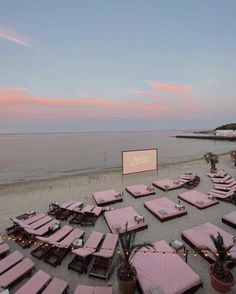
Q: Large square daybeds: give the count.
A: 9